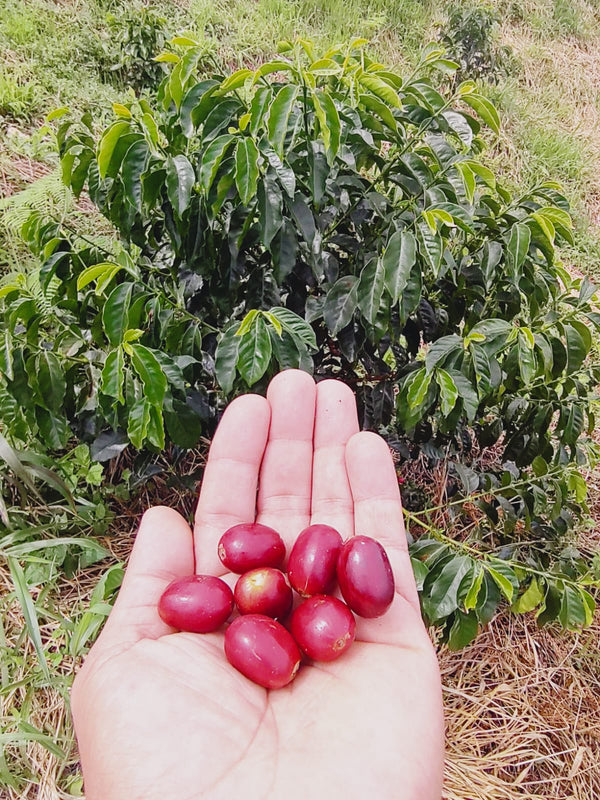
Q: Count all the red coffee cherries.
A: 7